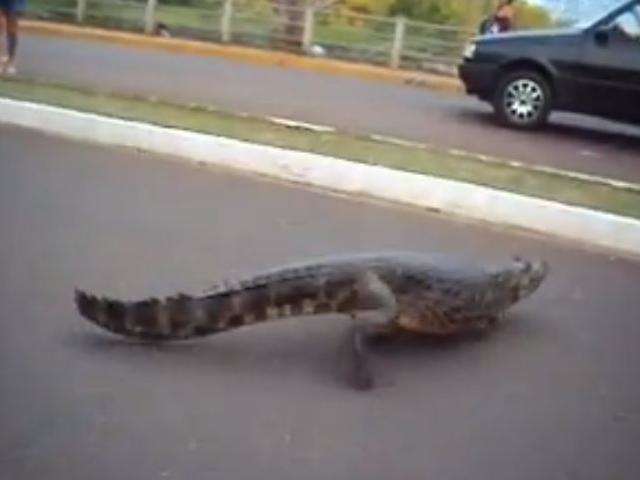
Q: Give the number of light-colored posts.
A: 5